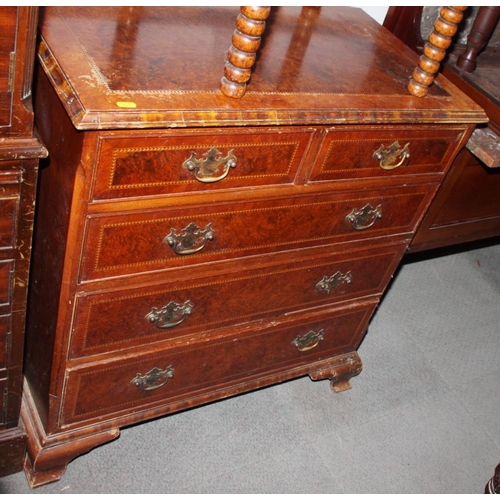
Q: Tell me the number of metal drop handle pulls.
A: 8